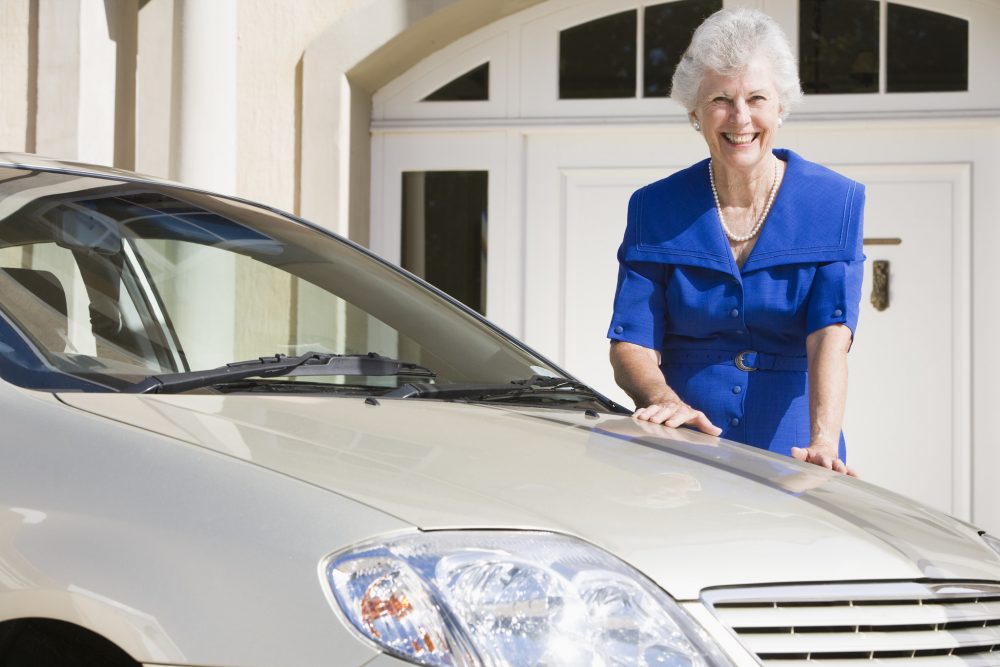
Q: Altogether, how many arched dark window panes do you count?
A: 5